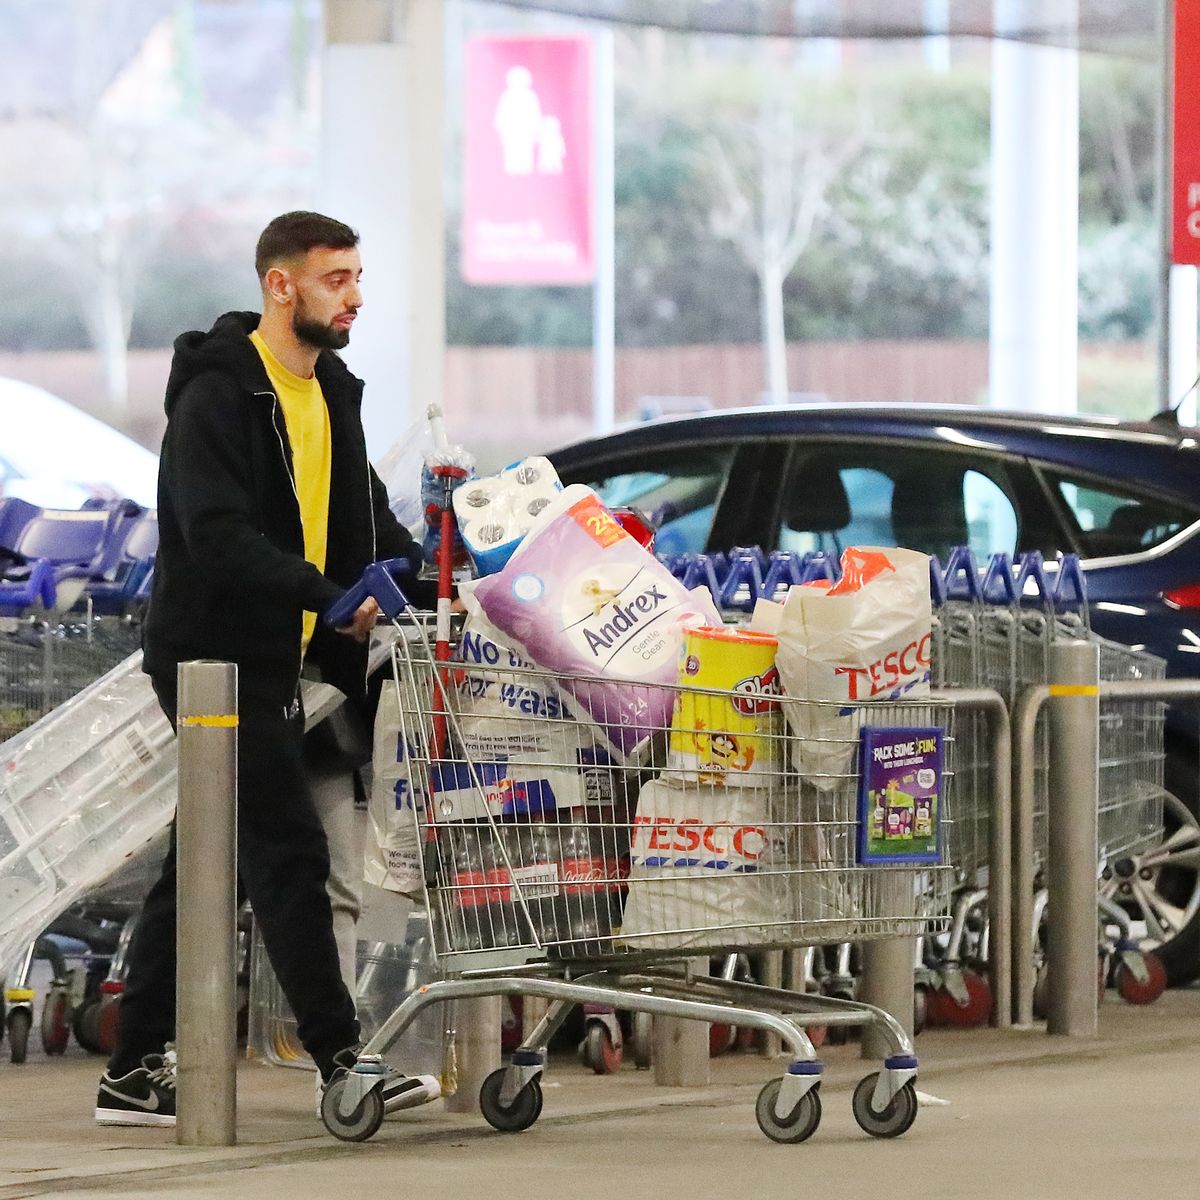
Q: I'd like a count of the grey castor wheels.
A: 4